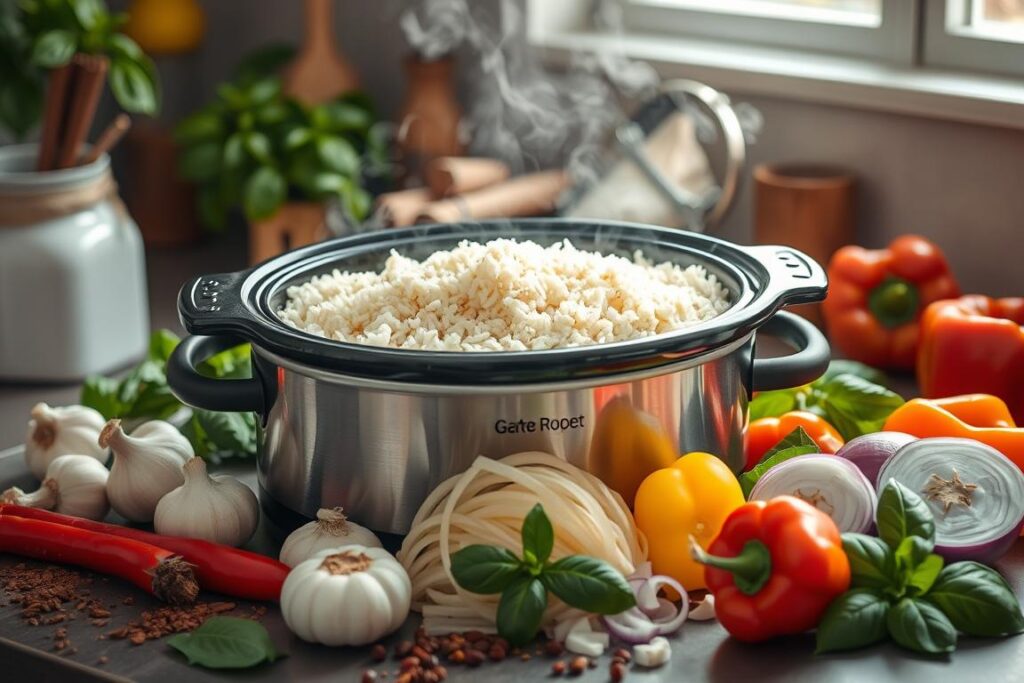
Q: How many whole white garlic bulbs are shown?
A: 6